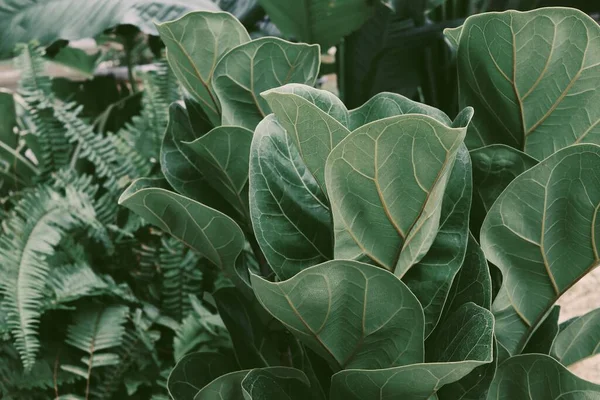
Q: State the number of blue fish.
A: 0